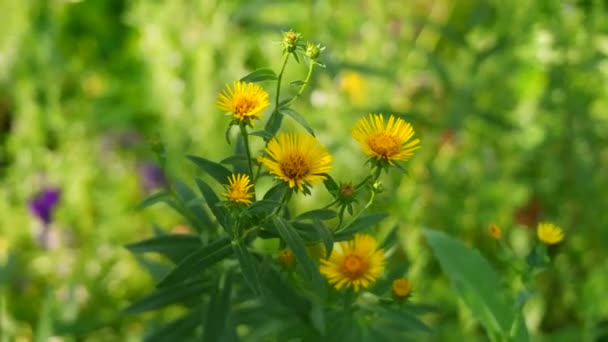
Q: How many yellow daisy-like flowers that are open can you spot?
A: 6